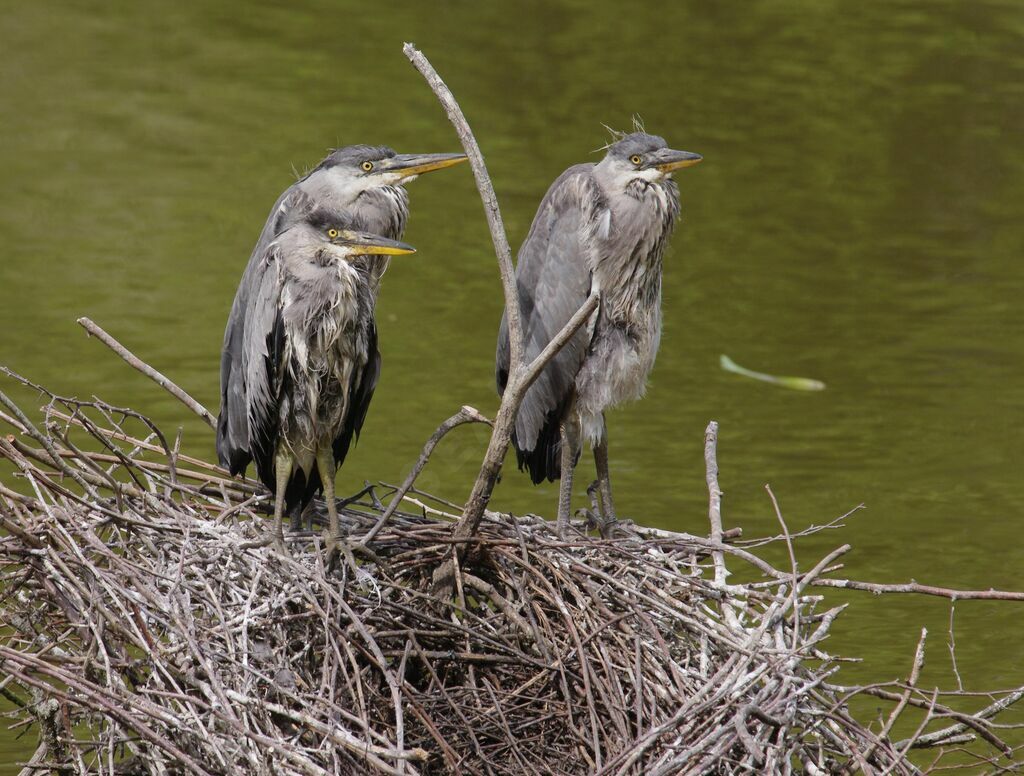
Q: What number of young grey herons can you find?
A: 3